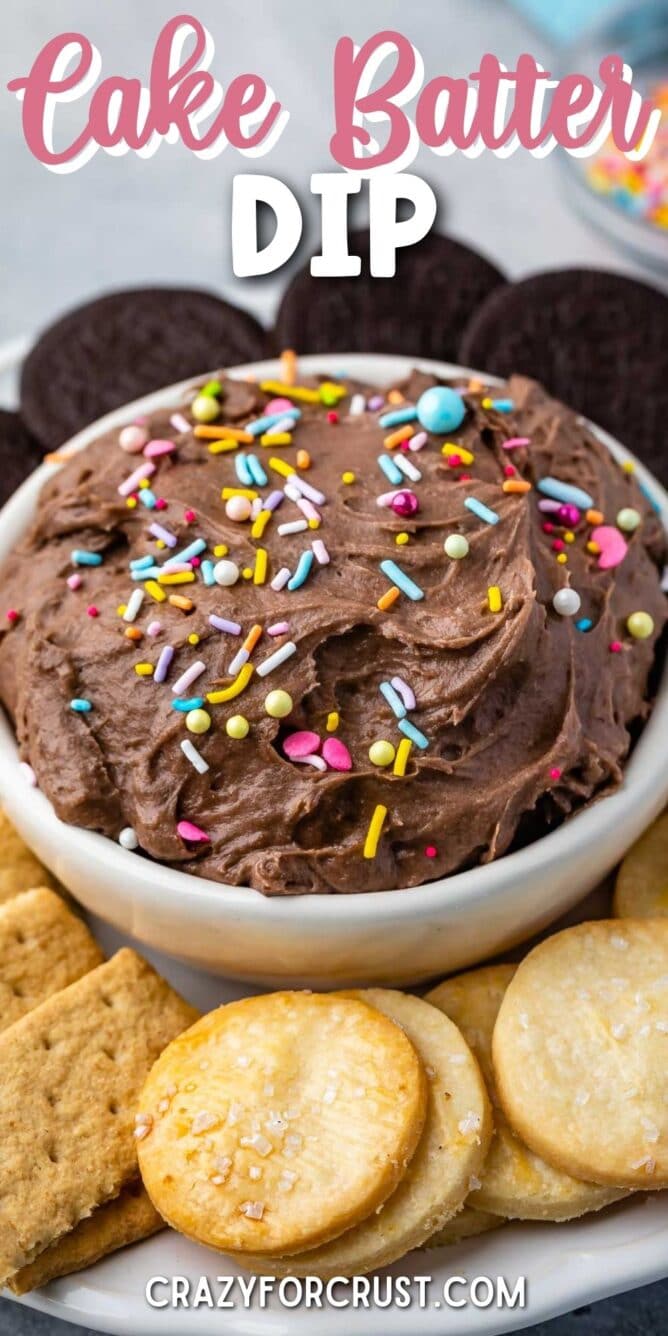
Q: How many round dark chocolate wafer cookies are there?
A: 4